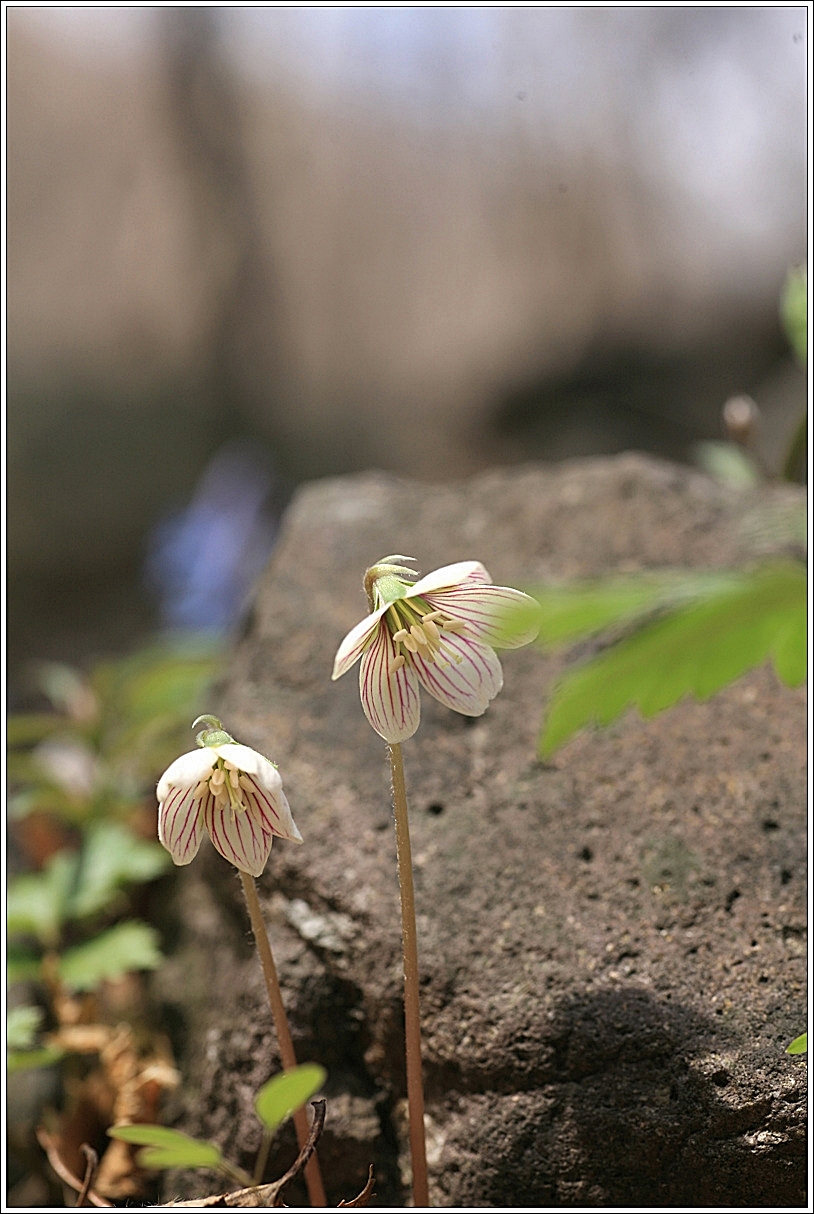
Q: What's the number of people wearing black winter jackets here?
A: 0